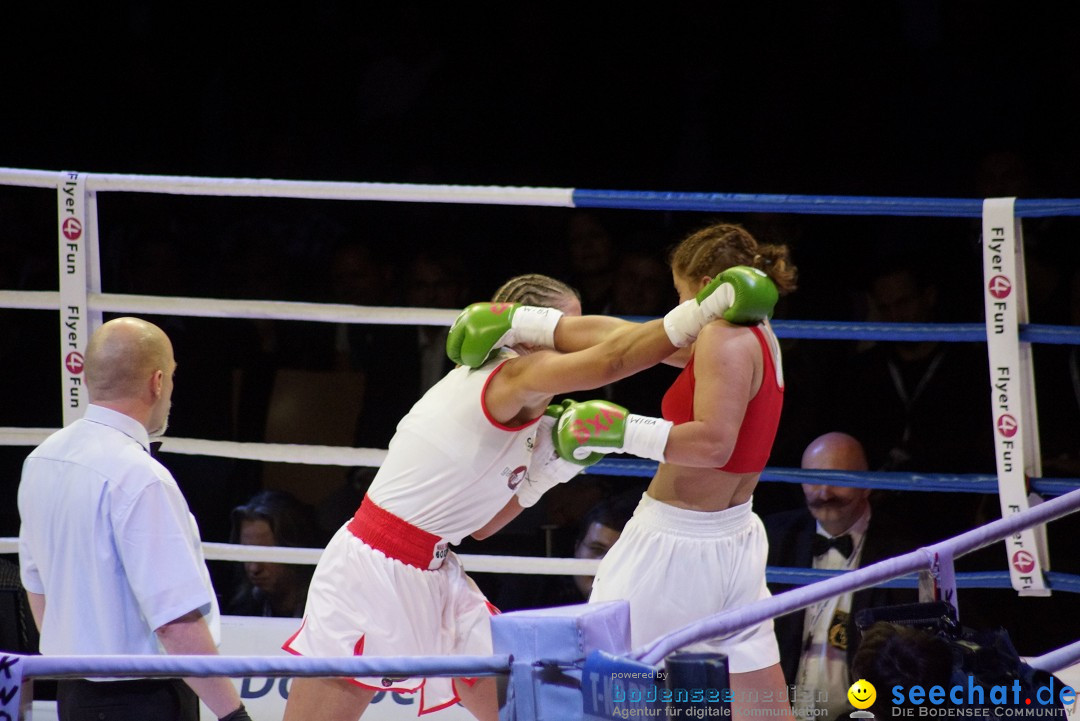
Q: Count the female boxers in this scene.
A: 2